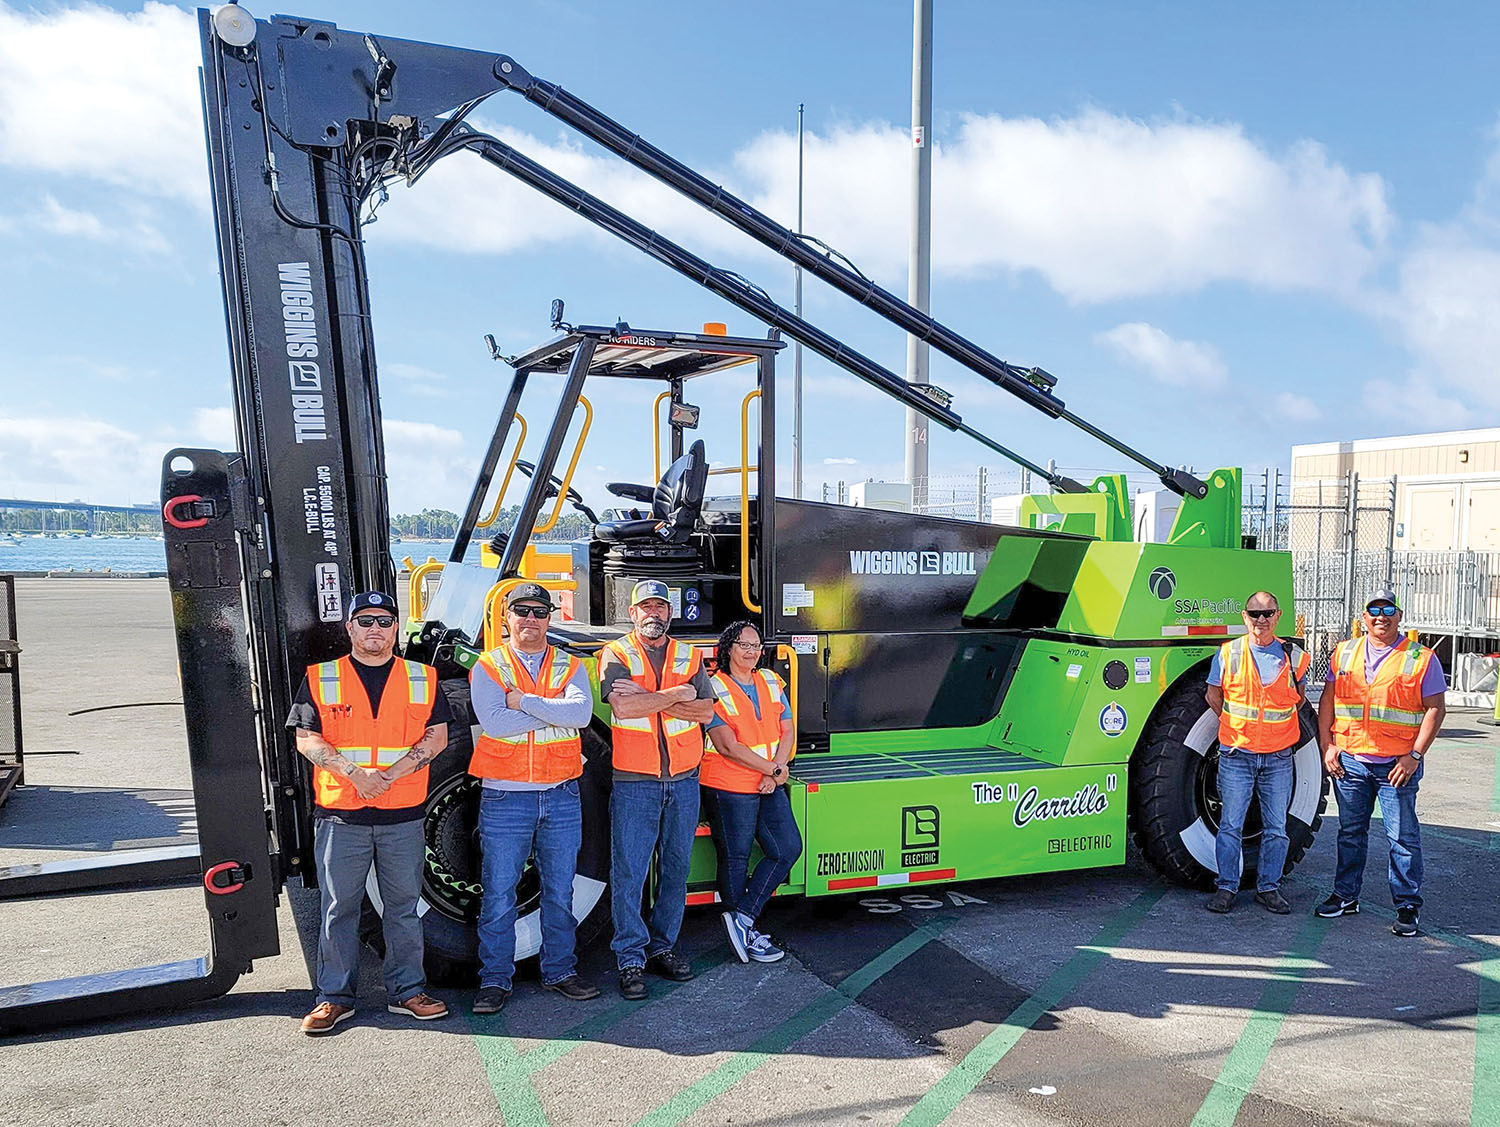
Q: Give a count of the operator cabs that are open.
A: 1